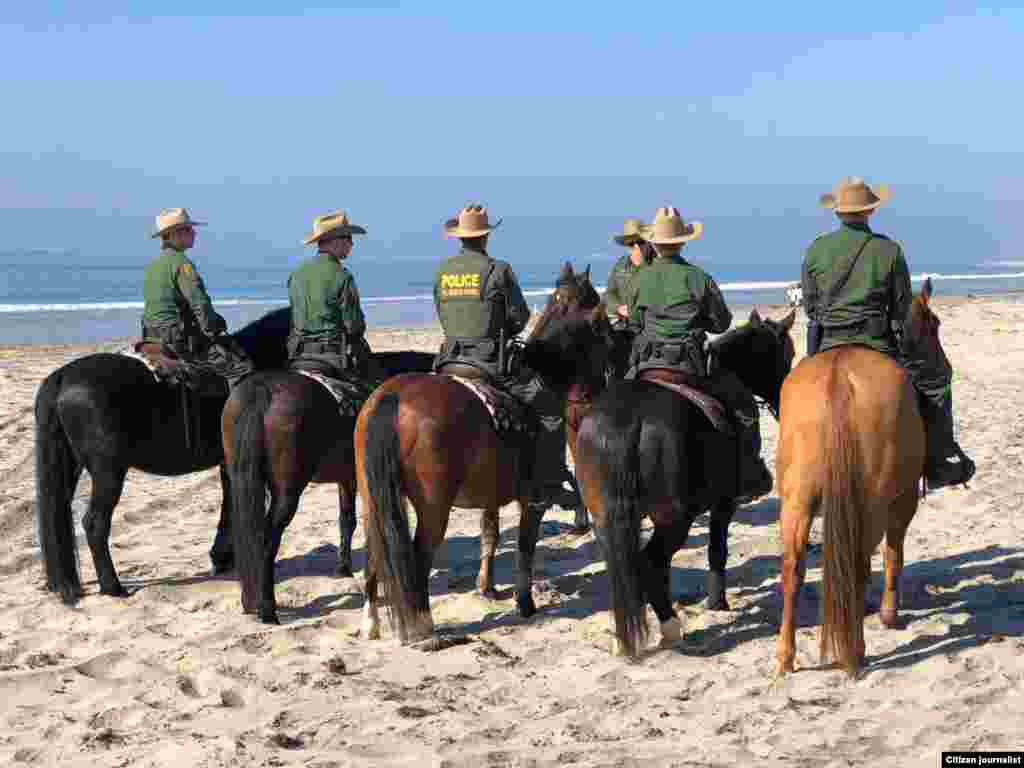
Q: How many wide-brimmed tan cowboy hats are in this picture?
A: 6